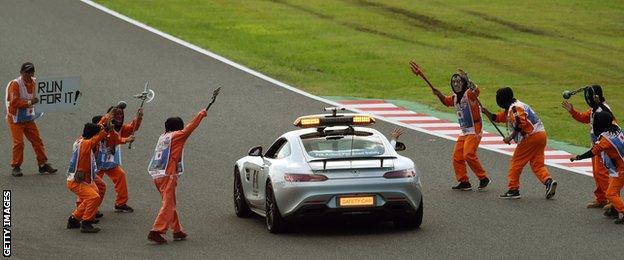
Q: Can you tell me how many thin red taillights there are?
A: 2